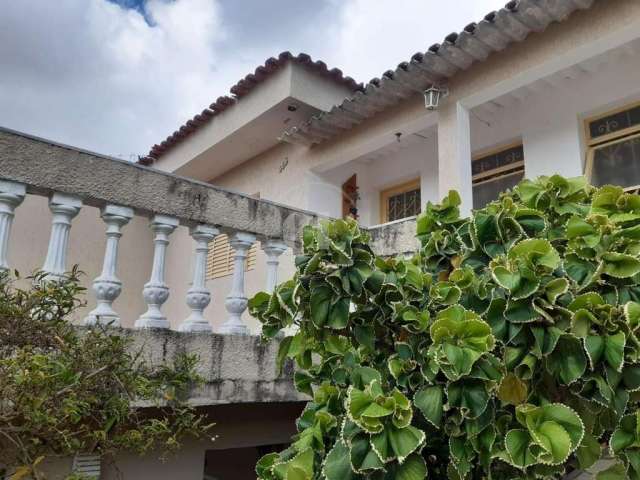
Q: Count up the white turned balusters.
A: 7